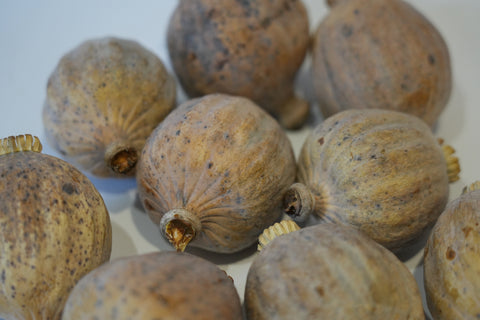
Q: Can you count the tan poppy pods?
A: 9